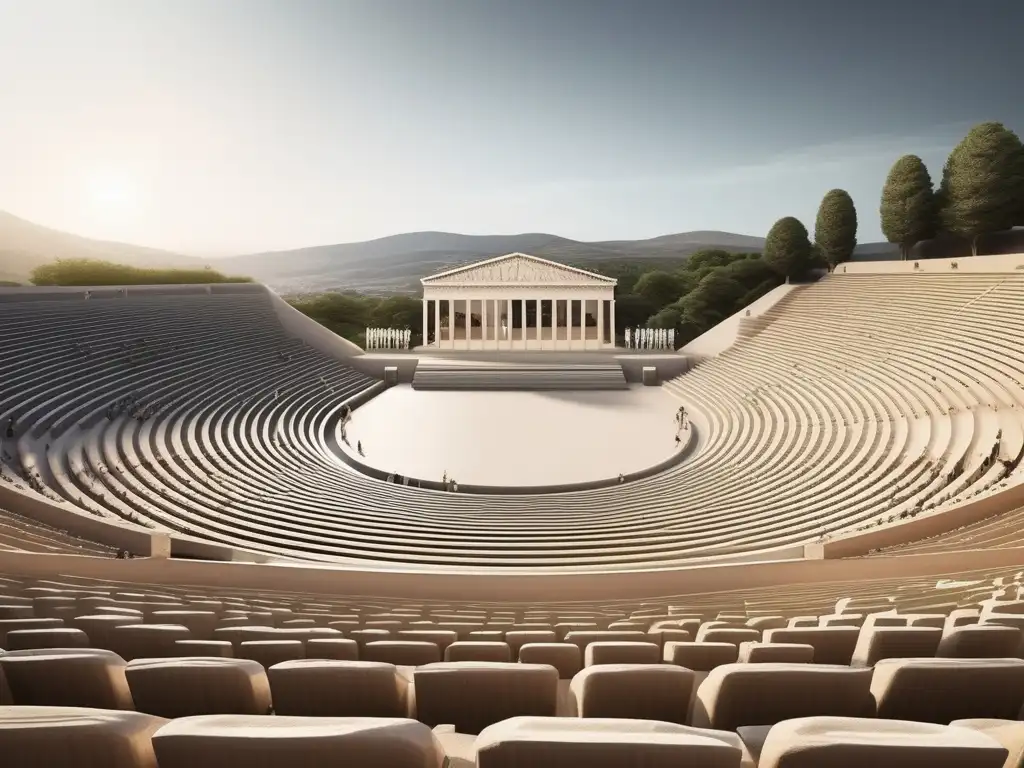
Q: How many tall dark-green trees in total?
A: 4